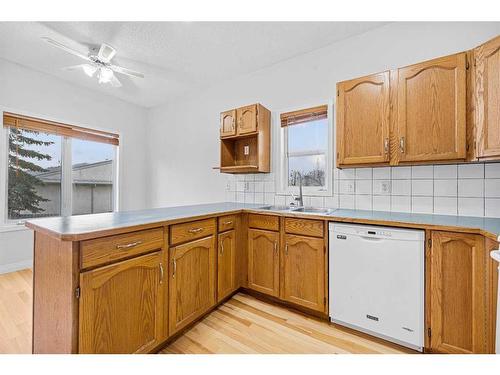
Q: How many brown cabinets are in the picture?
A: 11